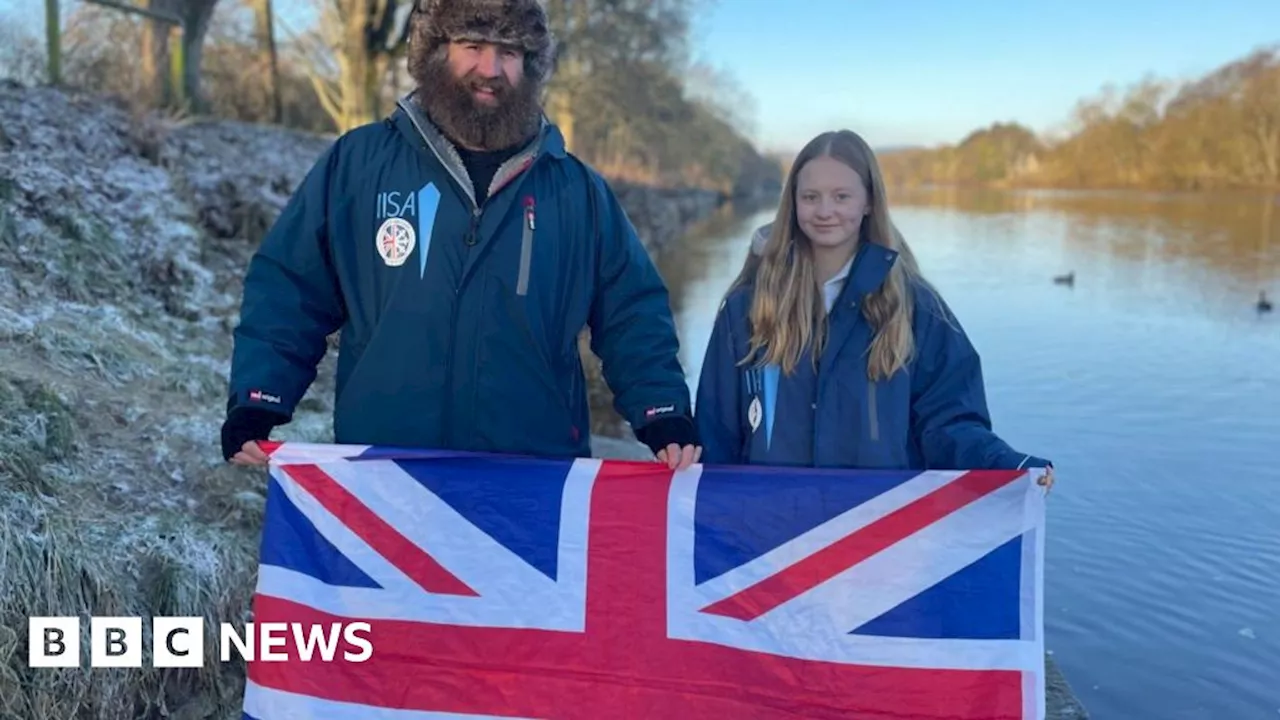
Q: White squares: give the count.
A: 3